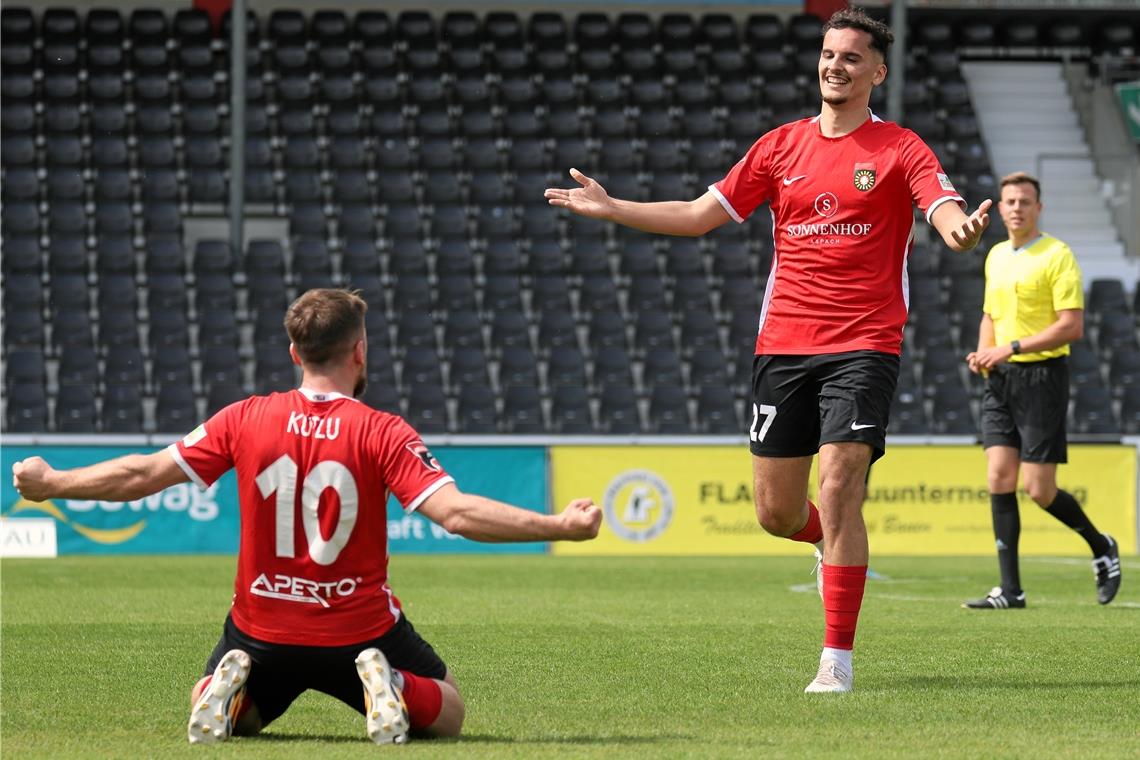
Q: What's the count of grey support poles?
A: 2